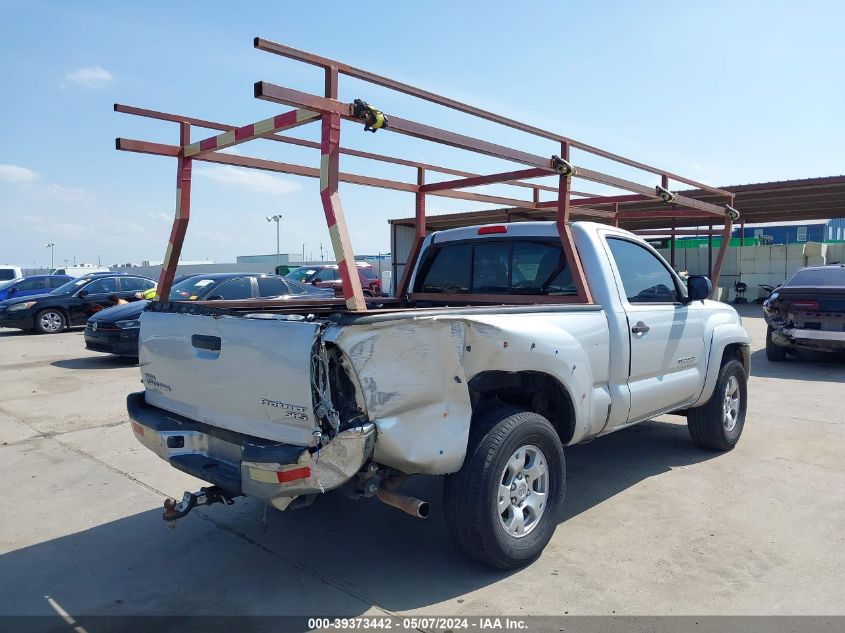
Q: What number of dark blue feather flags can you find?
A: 0